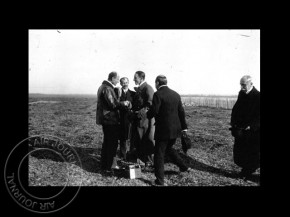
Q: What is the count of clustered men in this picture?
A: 4